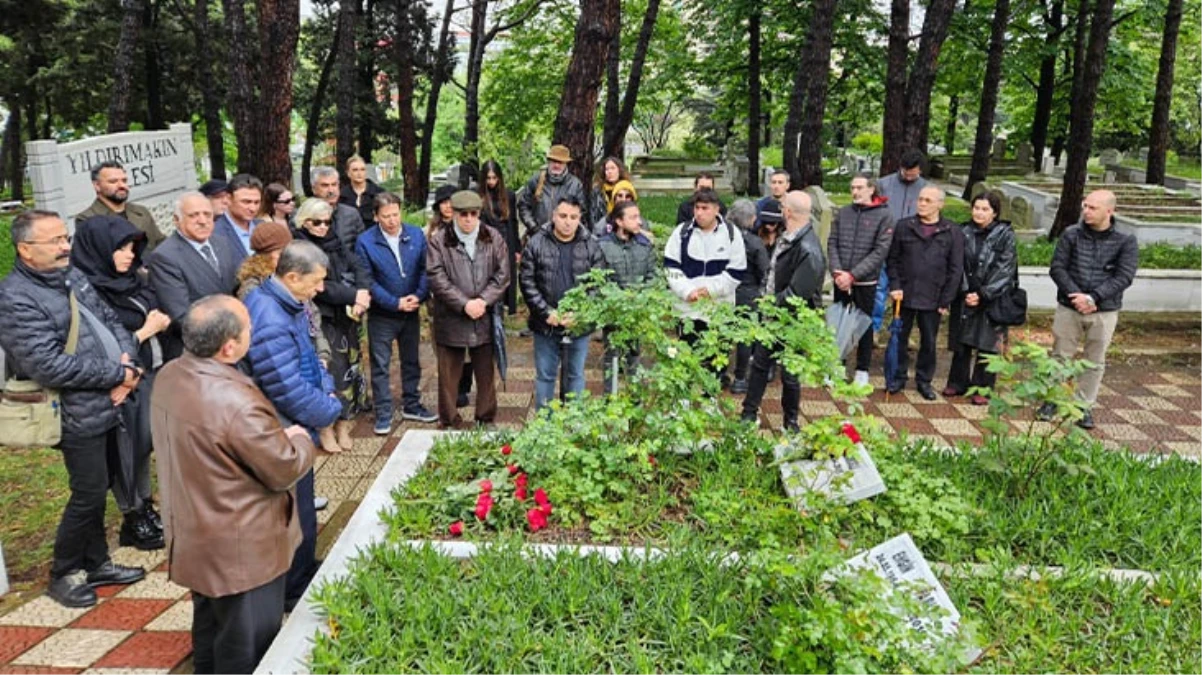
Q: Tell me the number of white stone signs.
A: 3